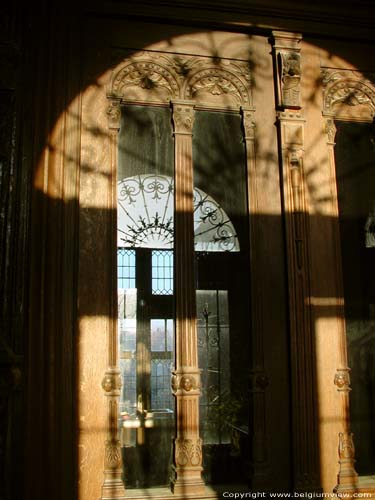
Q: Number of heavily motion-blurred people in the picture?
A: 0